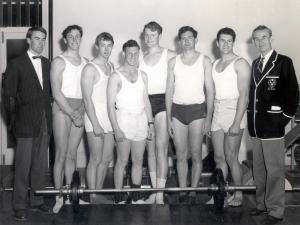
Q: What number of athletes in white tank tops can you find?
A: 6